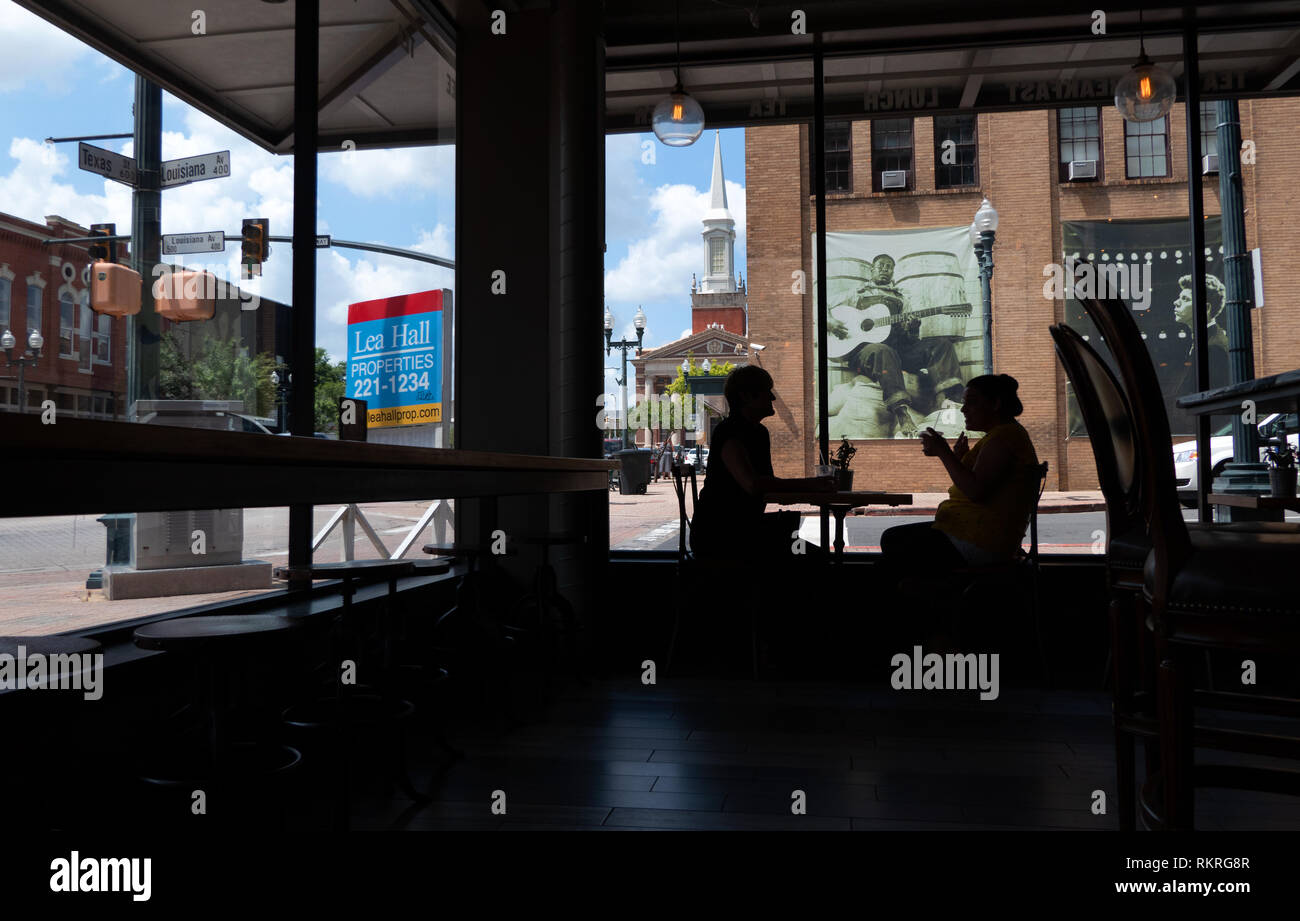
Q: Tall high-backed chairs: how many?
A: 2